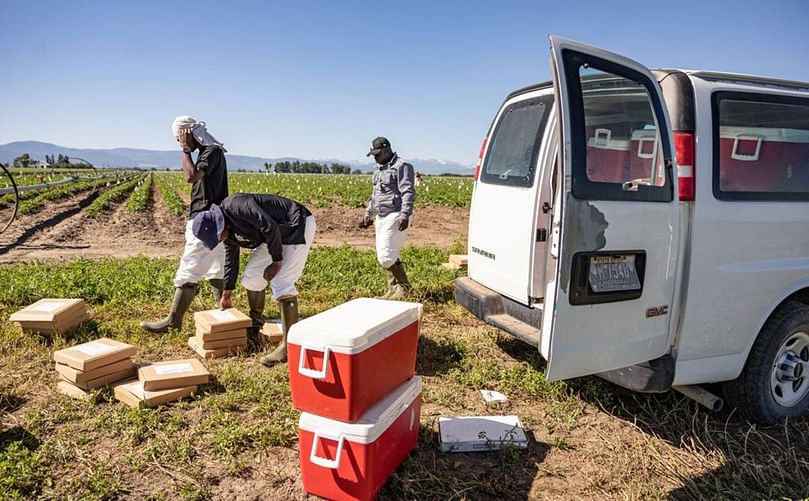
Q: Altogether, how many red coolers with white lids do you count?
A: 5